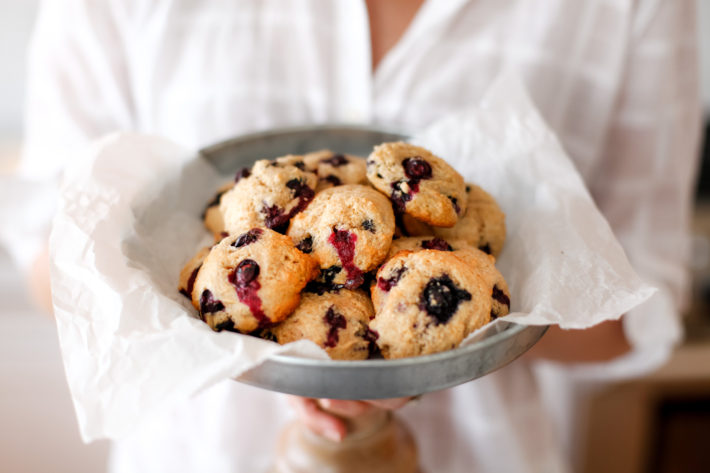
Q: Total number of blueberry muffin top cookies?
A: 11